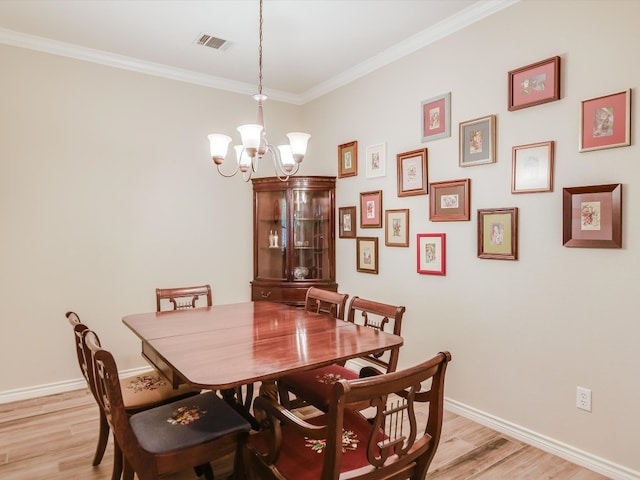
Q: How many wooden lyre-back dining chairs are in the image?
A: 6